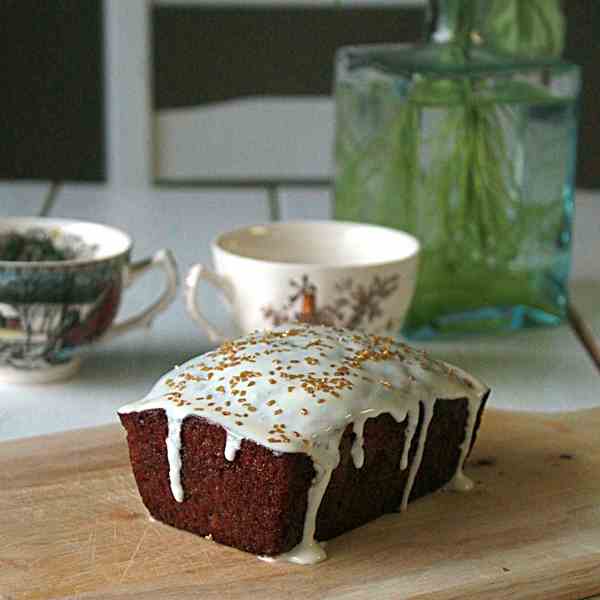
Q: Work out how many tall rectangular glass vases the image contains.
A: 1